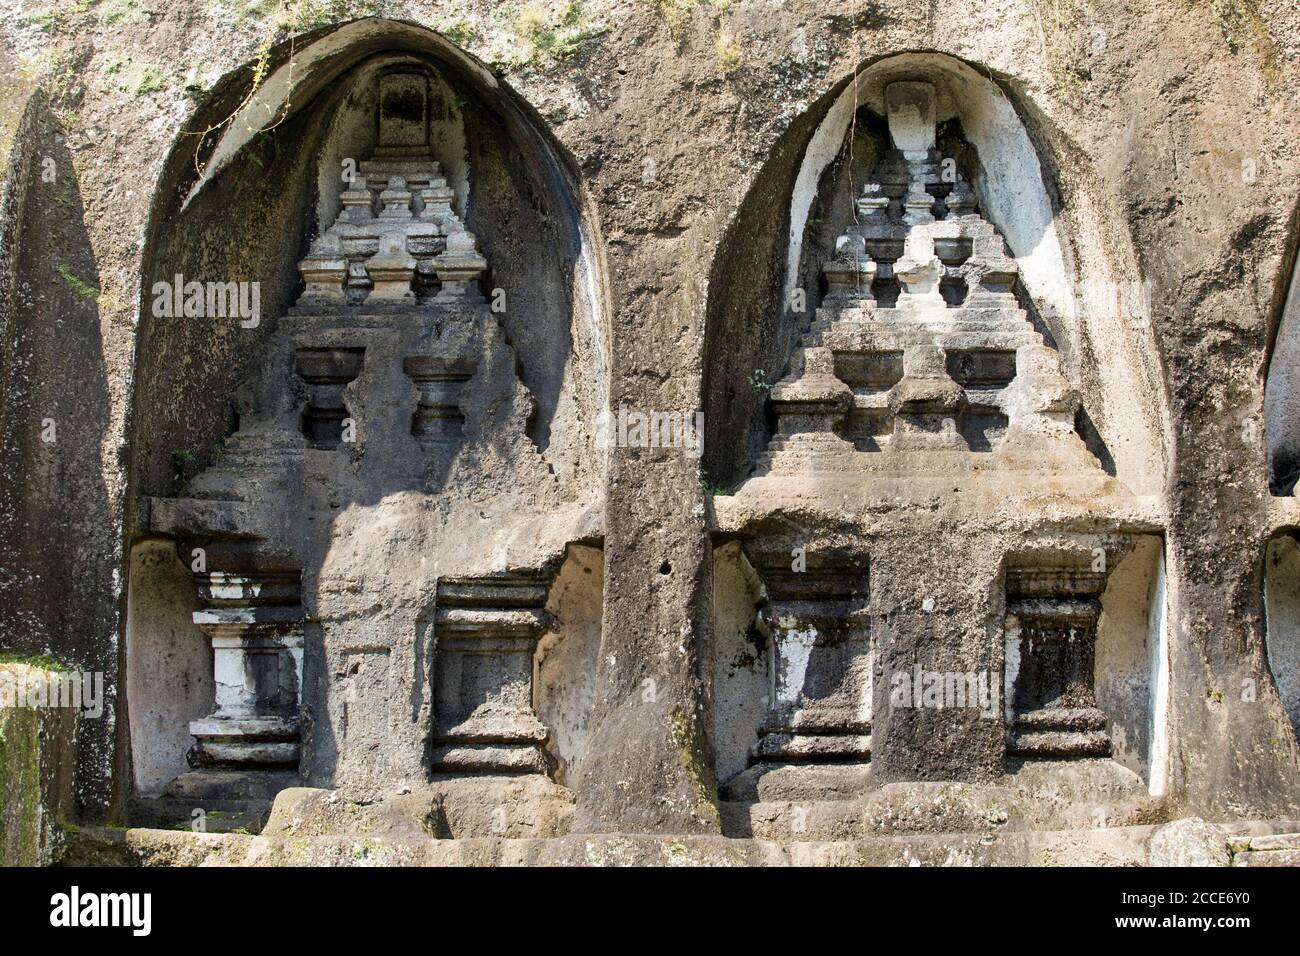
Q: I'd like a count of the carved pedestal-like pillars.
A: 4